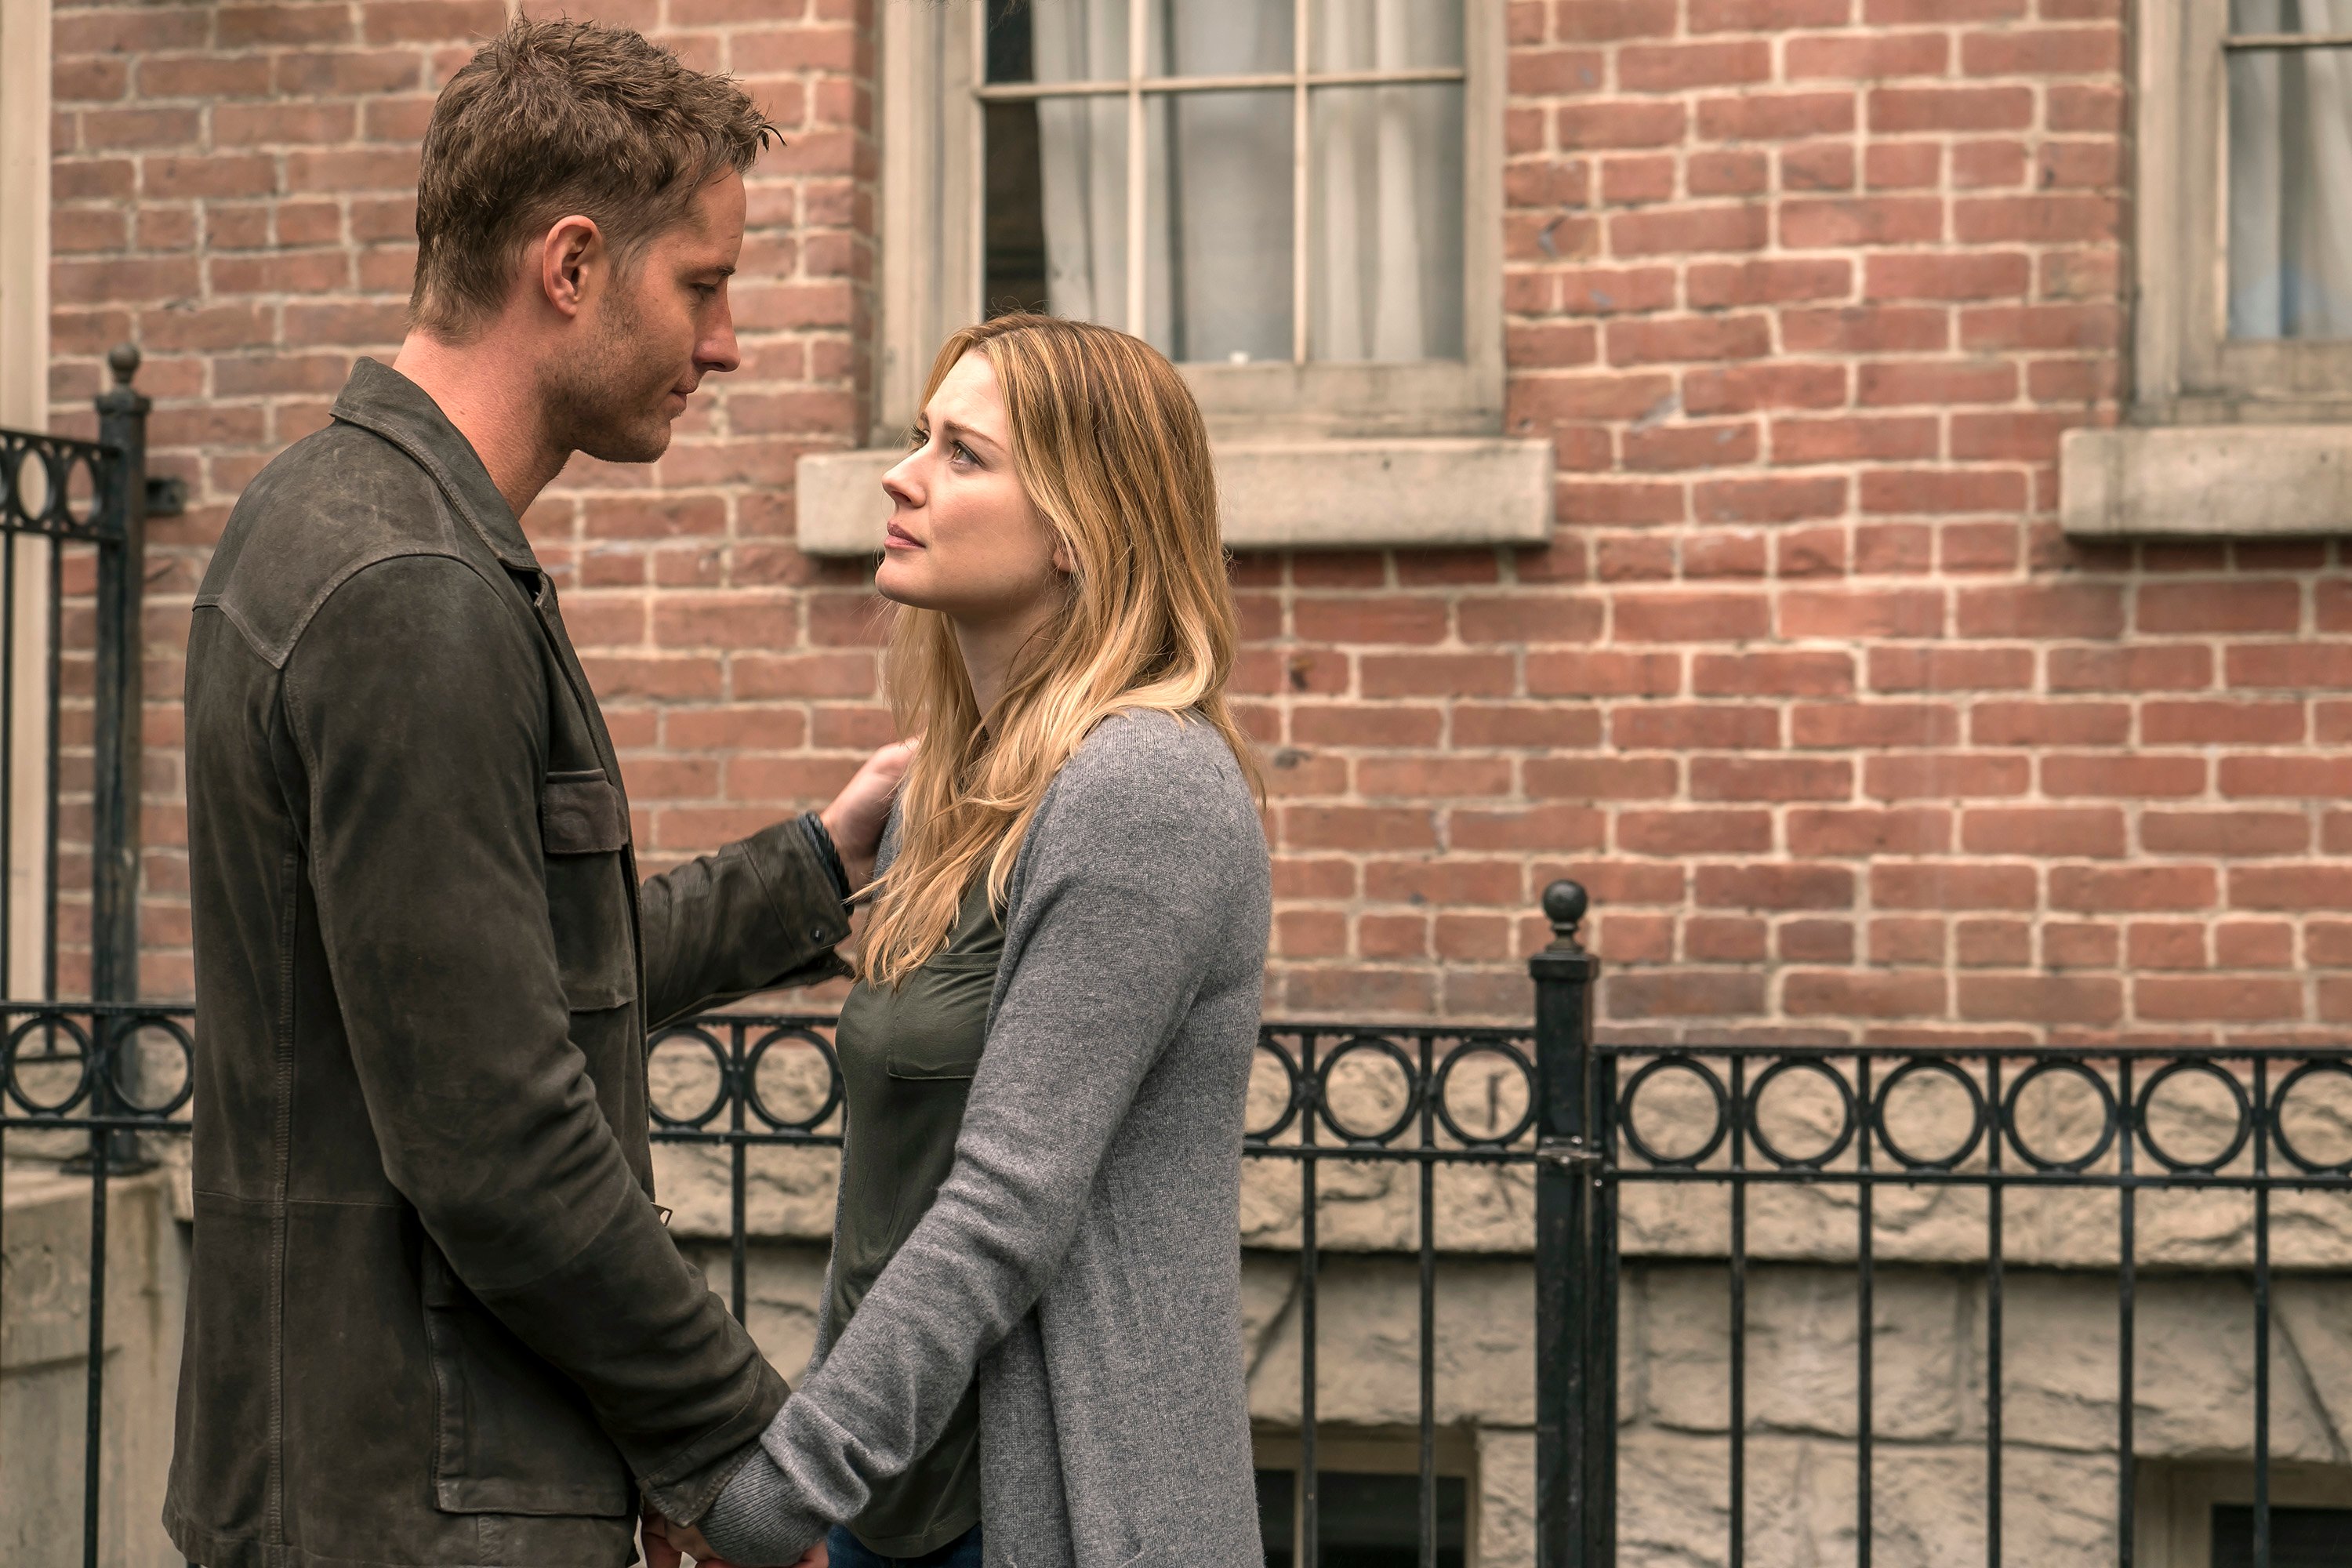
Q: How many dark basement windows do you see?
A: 2